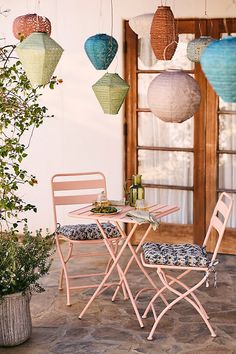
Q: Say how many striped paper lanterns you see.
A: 0